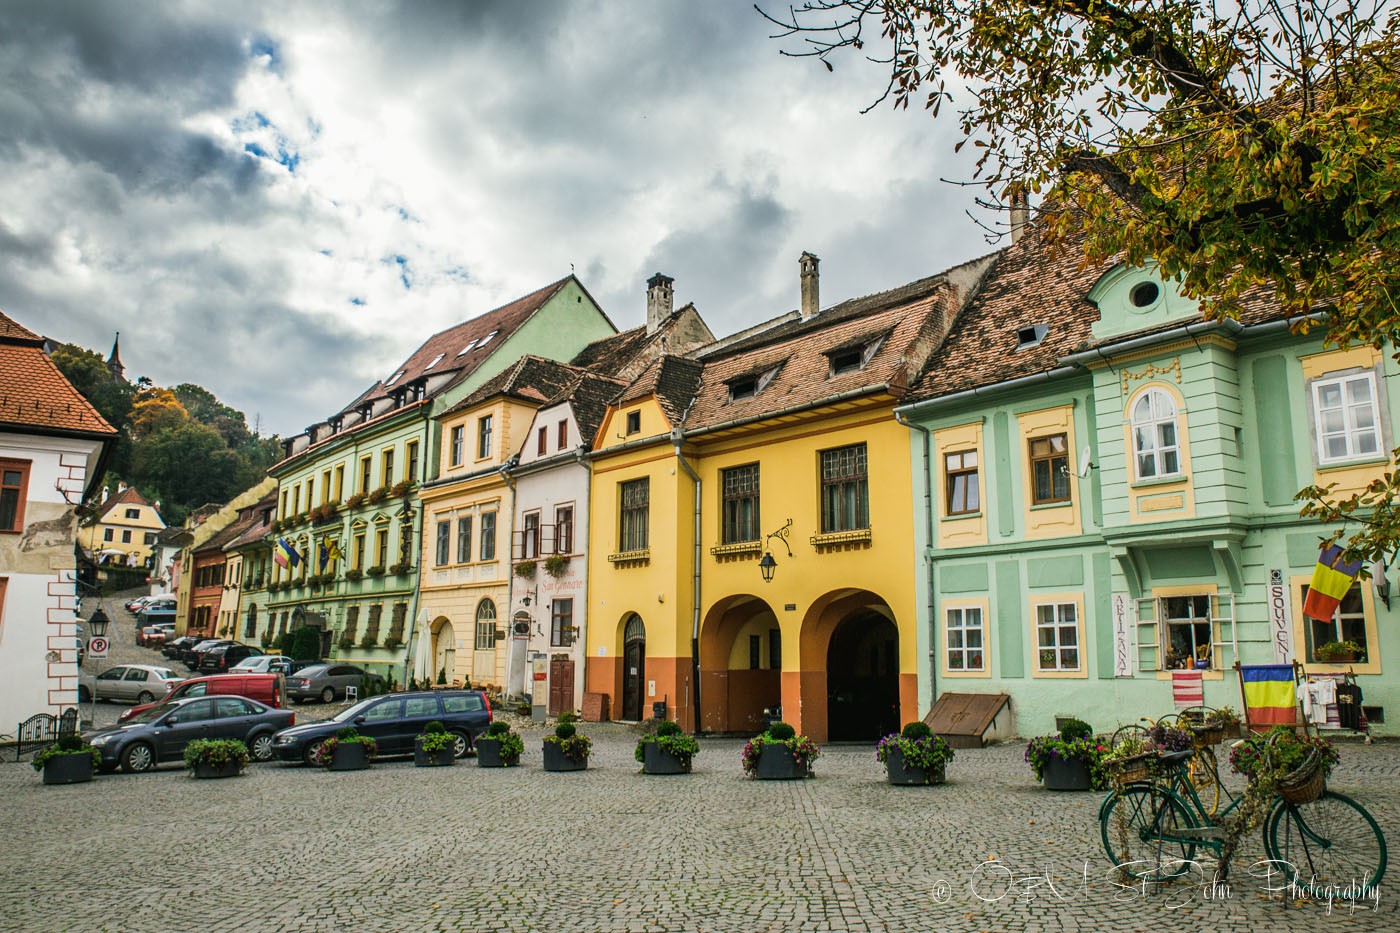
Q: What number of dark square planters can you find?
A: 10